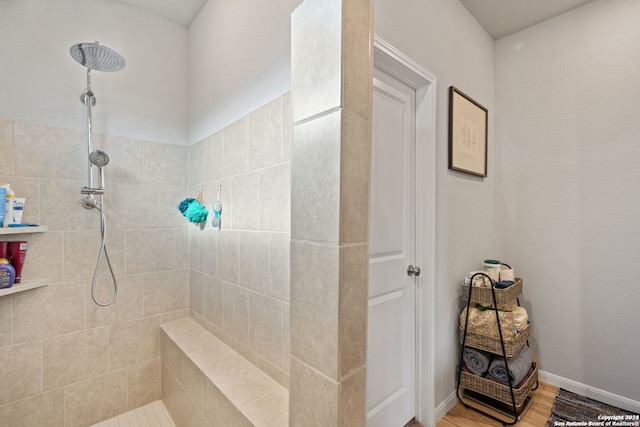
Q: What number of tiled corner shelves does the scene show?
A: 2